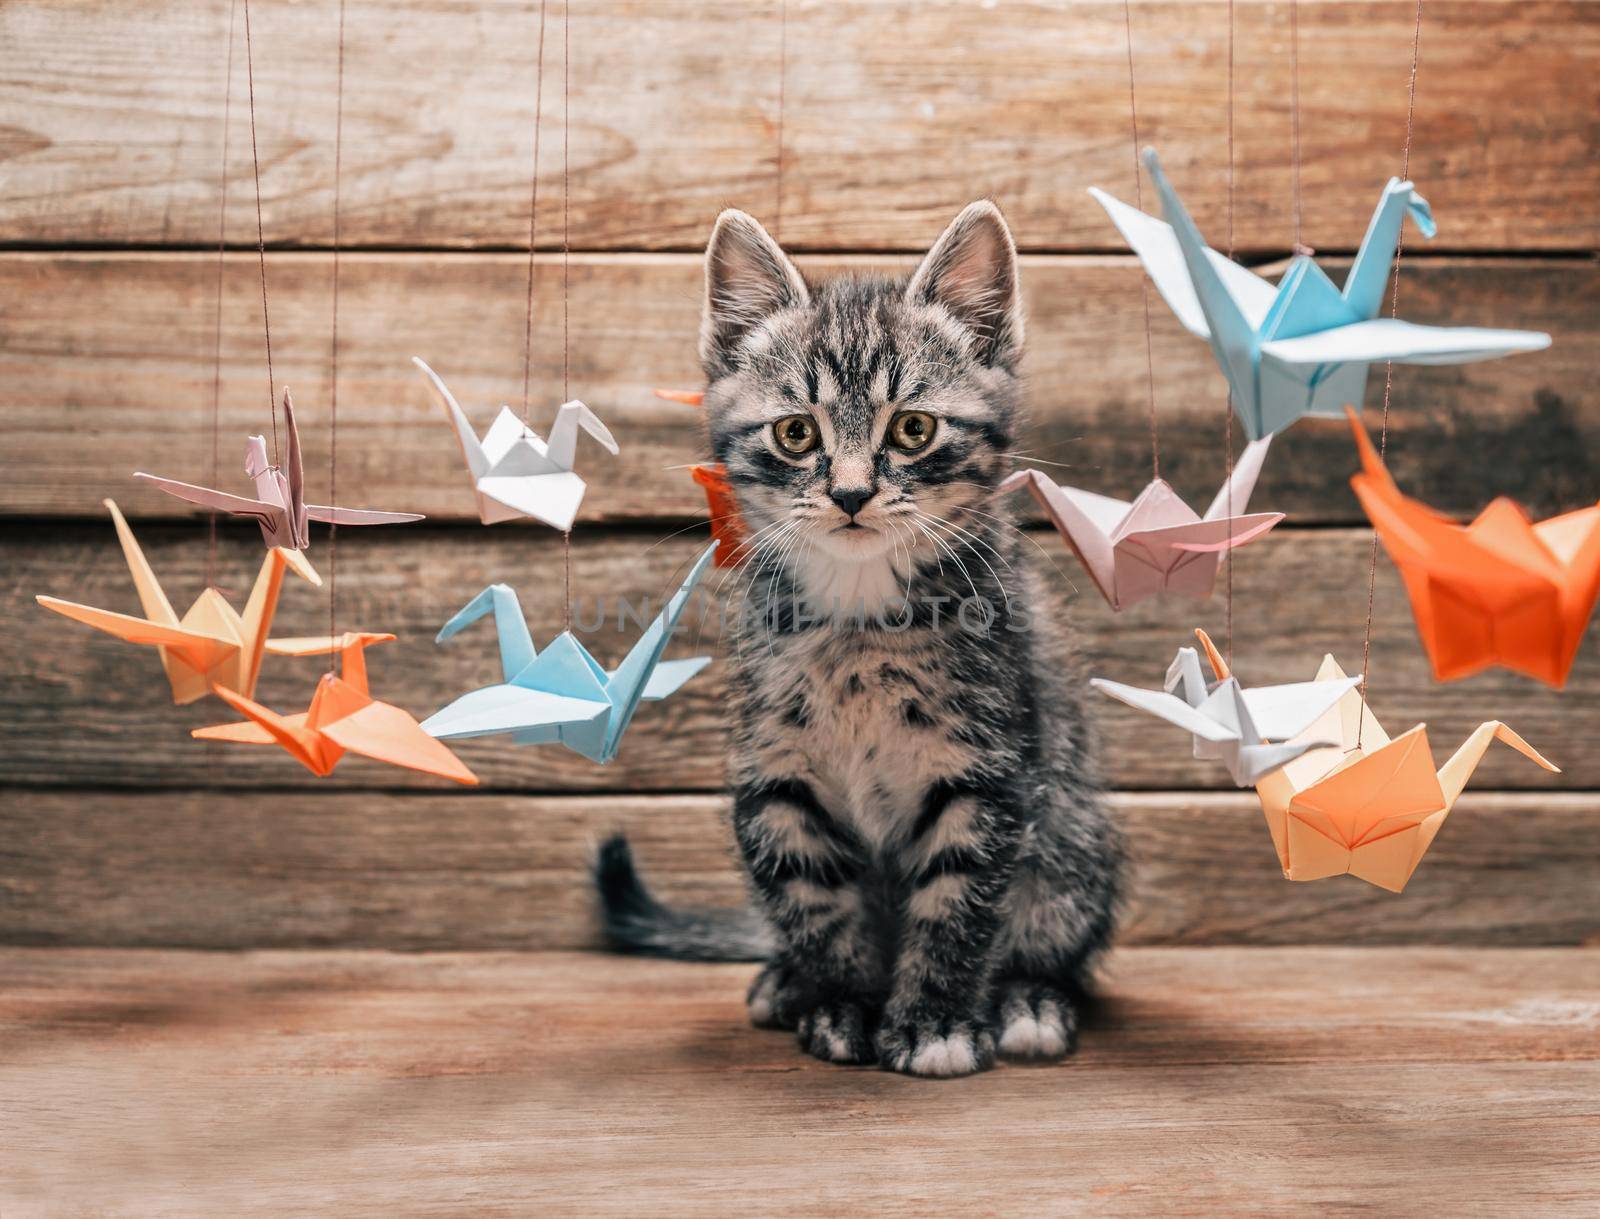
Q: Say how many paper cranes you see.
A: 11